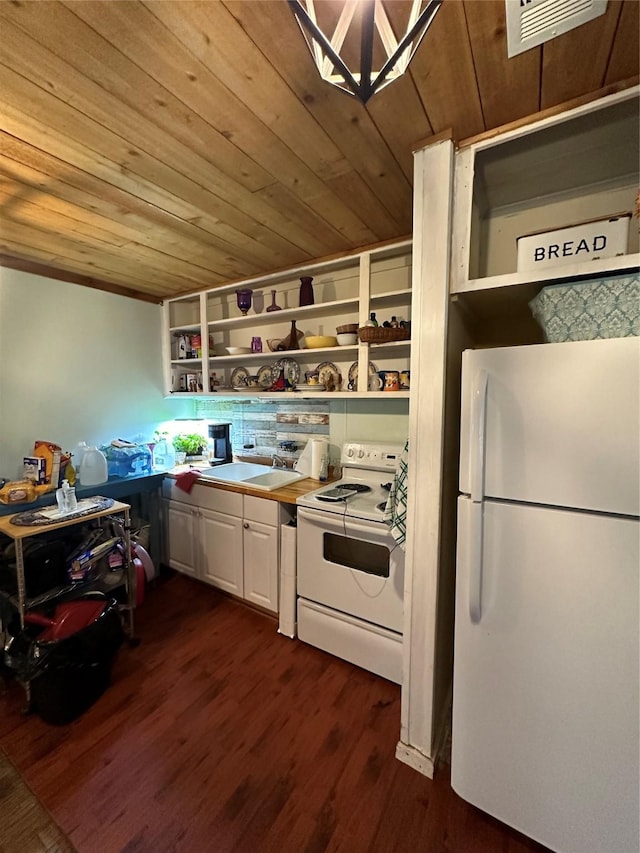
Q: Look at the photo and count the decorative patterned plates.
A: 5